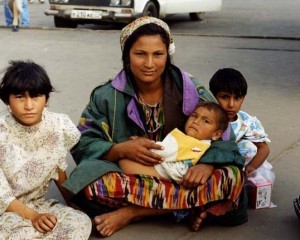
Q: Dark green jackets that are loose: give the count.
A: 1